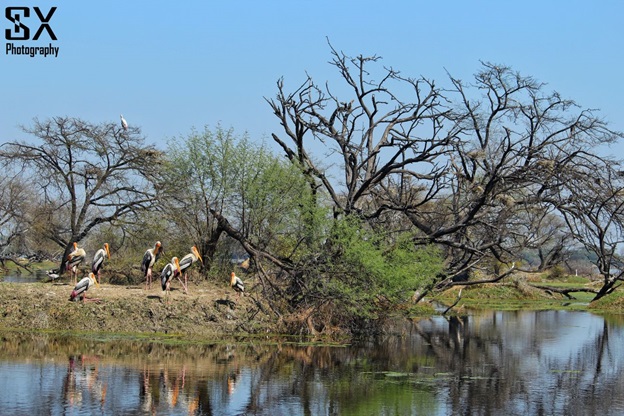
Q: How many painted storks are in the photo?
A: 7